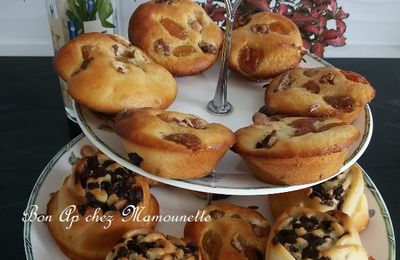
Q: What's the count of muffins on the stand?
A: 11